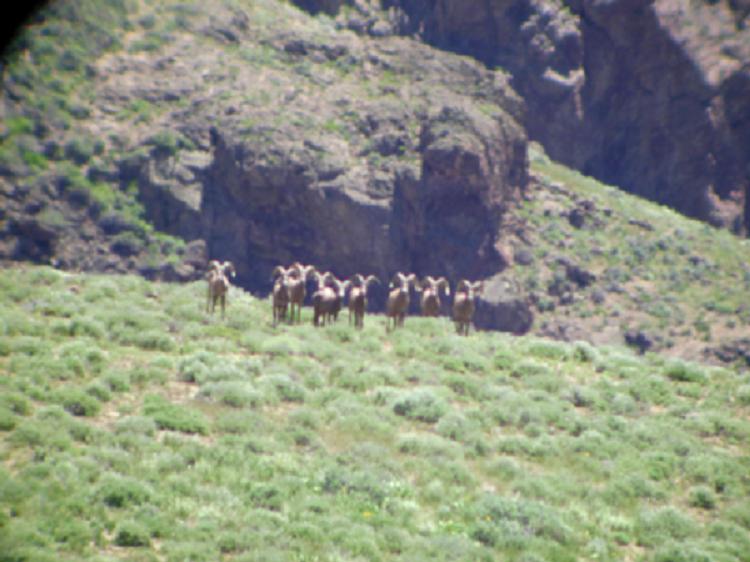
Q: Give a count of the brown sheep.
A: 9